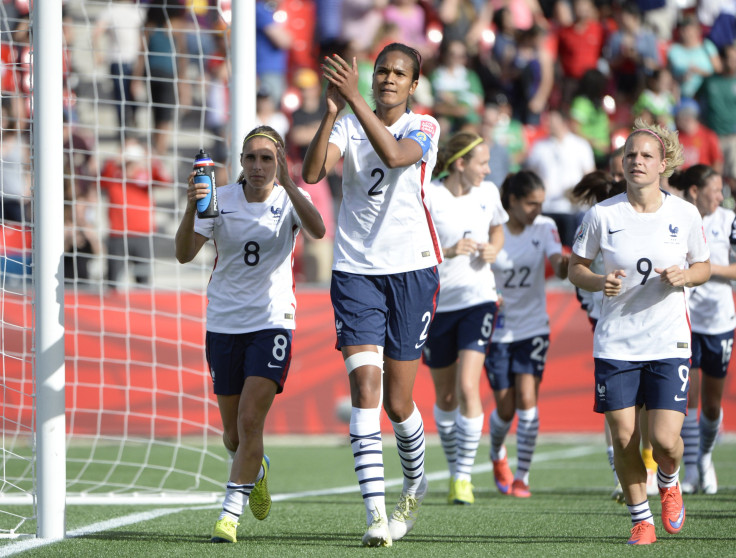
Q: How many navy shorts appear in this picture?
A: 6